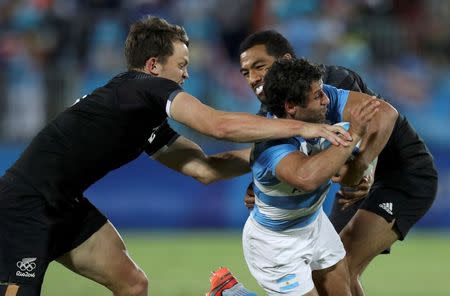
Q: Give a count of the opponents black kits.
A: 2